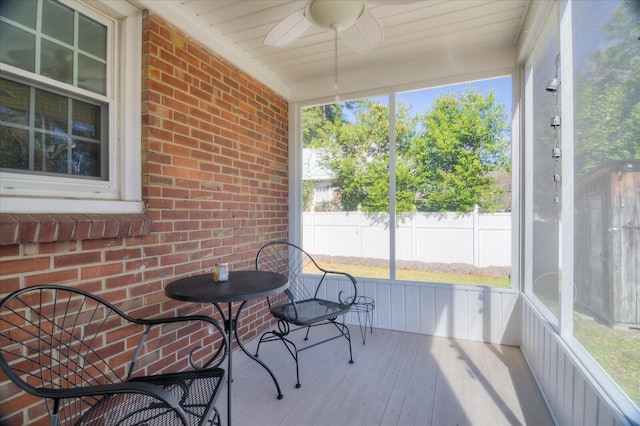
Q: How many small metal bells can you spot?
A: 5